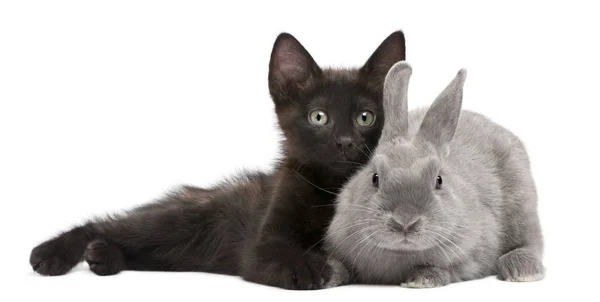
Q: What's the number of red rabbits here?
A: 0